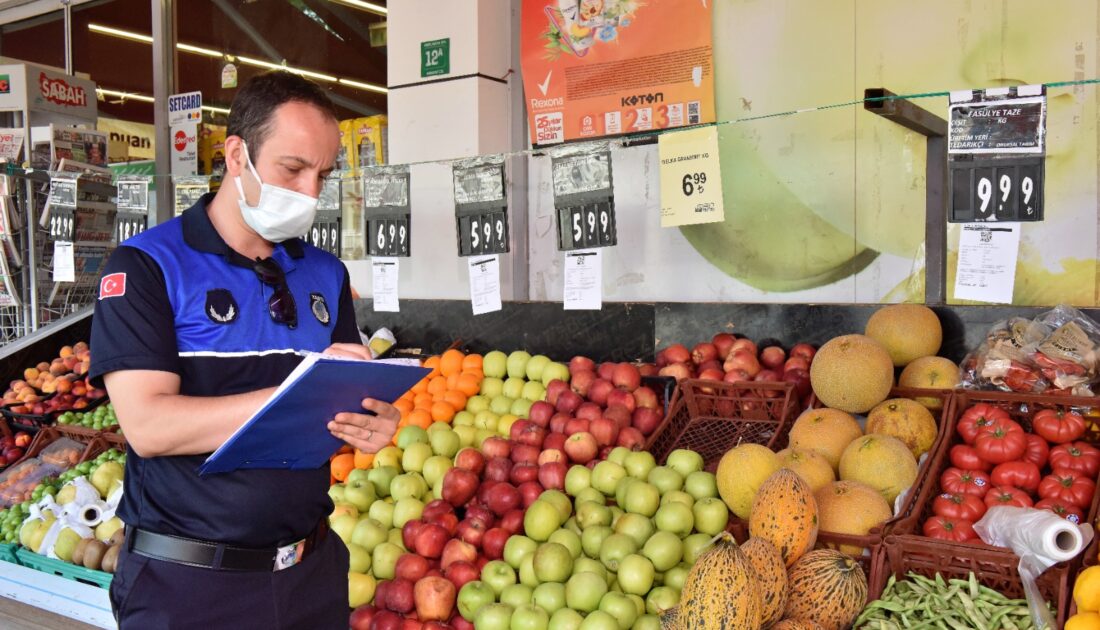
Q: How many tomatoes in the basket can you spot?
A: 13